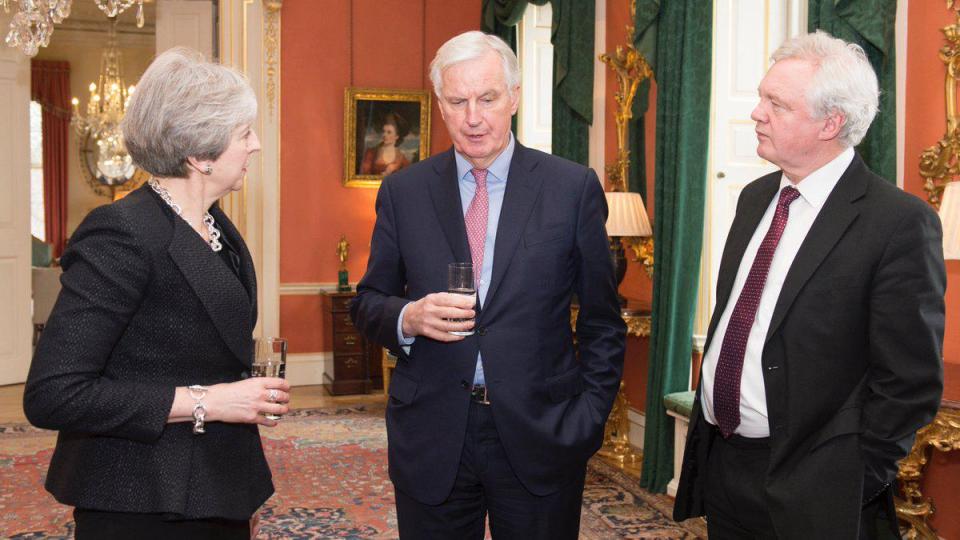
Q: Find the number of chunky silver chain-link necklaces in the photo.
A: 1